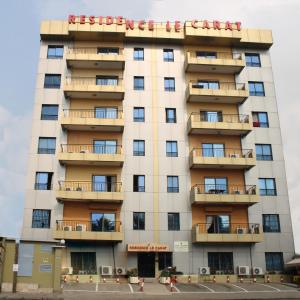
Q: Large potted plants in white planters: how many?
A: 2